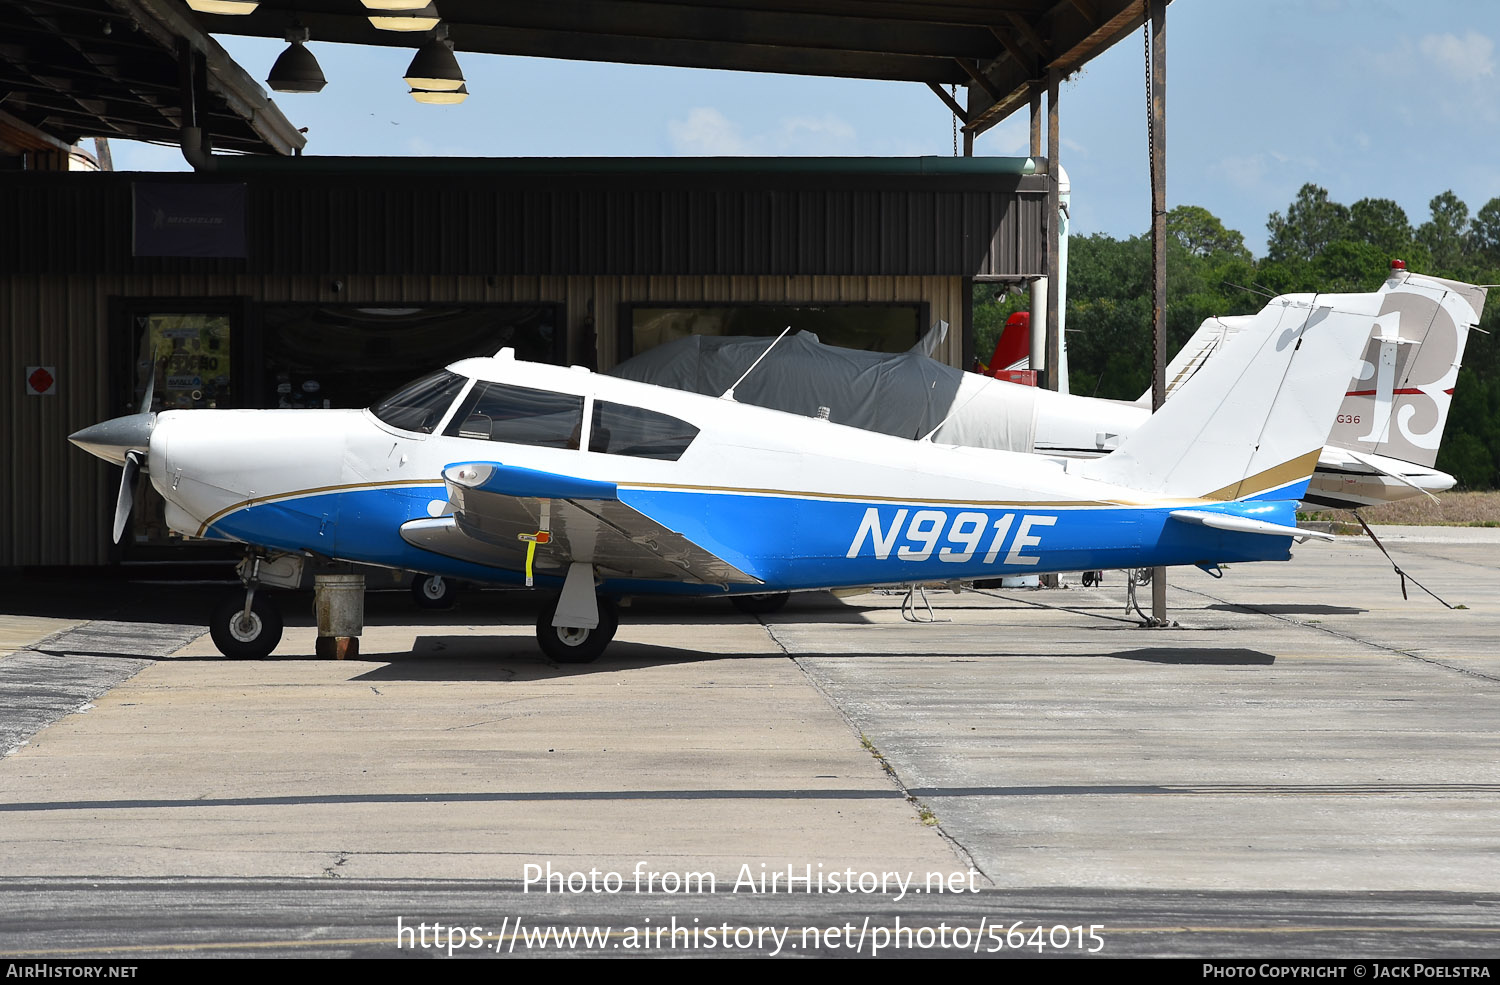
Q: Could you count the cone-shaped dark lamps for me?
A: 2